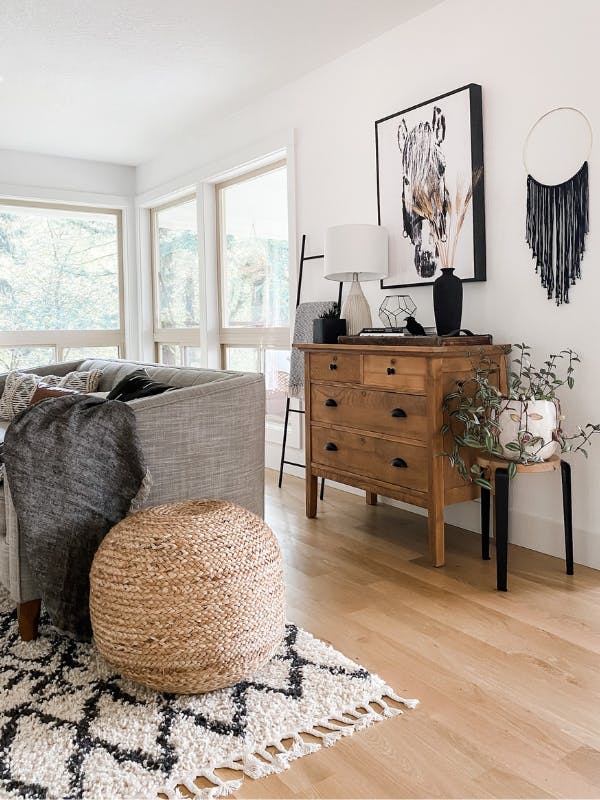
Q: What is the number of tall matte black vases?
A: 1